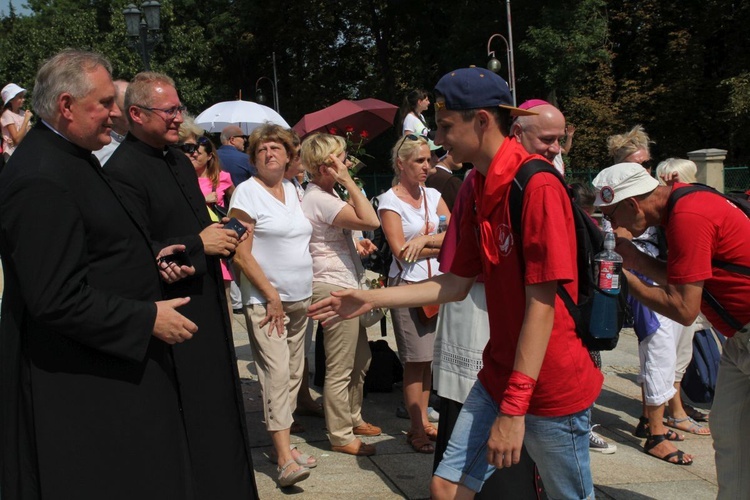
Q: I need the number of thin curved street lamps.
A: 2